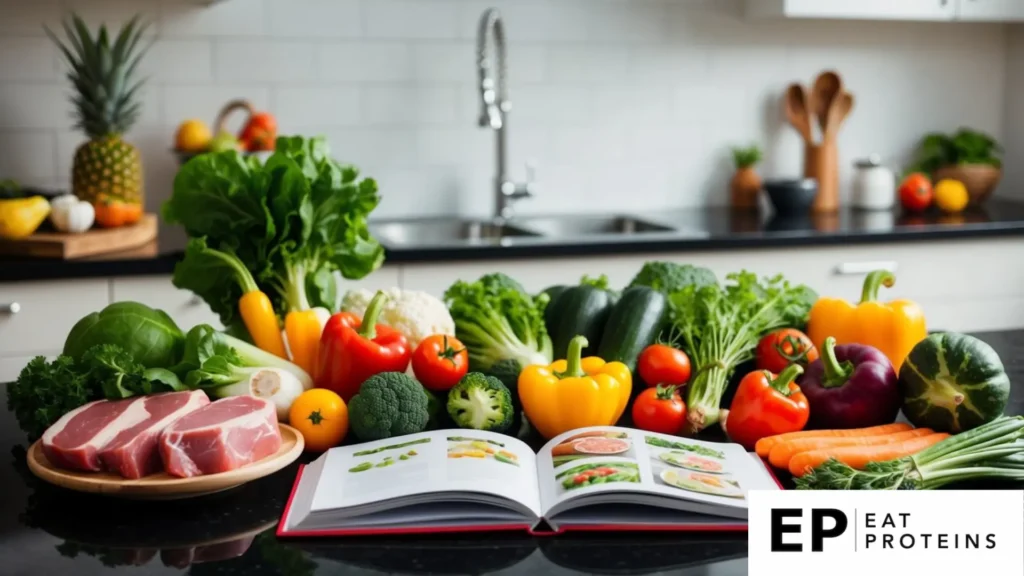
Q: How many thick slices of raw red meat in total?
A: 3